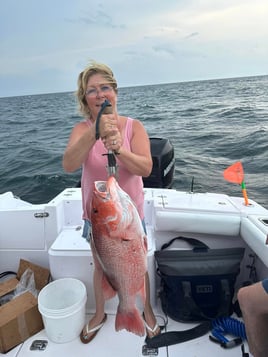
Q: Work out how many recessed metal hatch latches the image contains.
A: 2